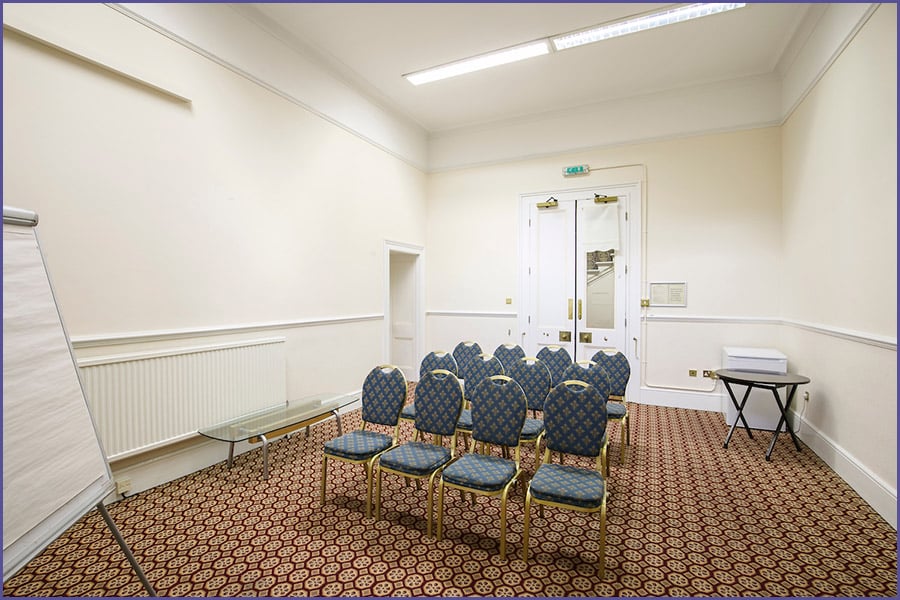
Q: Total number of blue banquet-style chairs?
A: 12